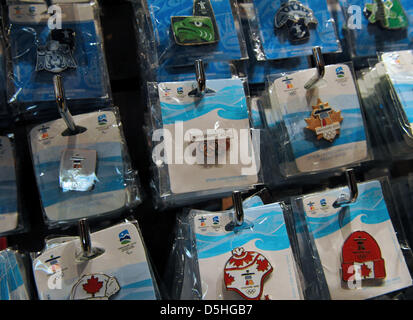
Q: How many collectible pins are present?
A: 10